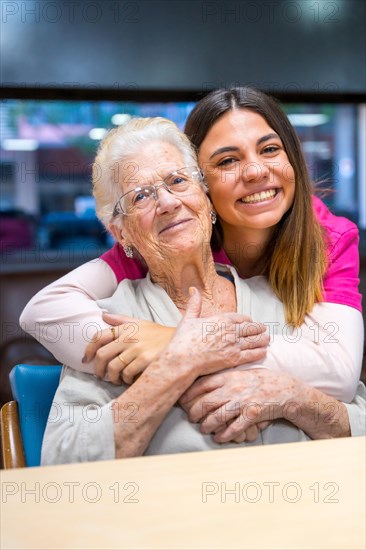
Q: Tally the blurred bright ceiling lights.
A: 4